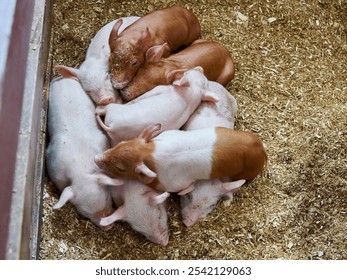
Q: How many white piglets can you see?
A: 5